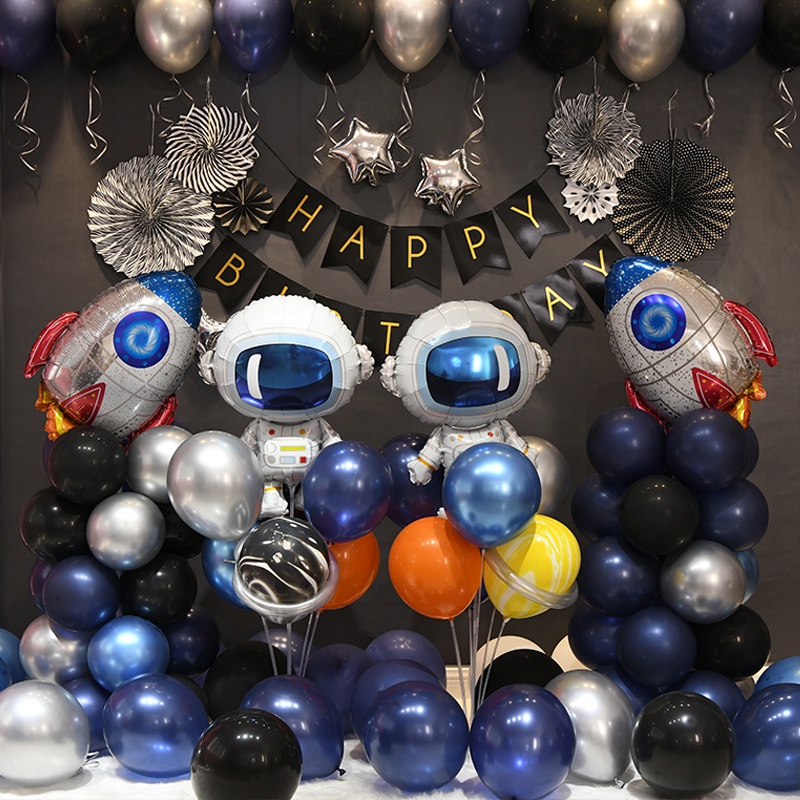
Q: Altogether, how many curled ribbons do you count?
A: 11